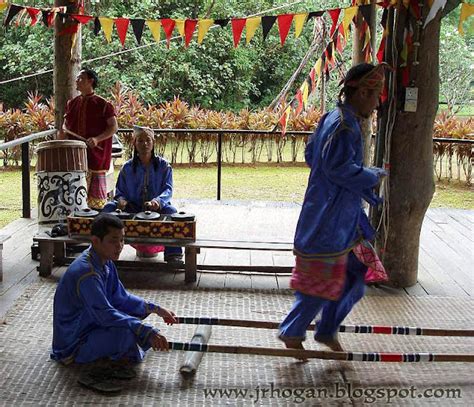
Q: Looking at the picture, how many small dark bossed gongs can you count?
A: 4